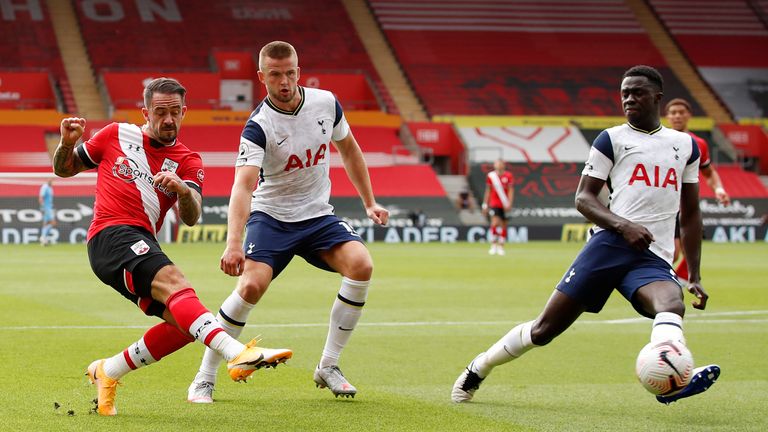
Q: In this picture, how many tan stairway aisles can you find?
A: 3